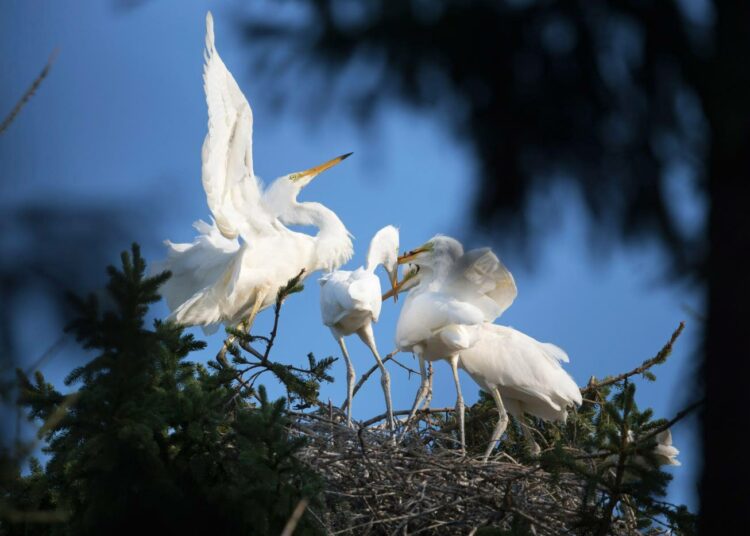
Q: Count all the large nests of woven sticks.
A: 1